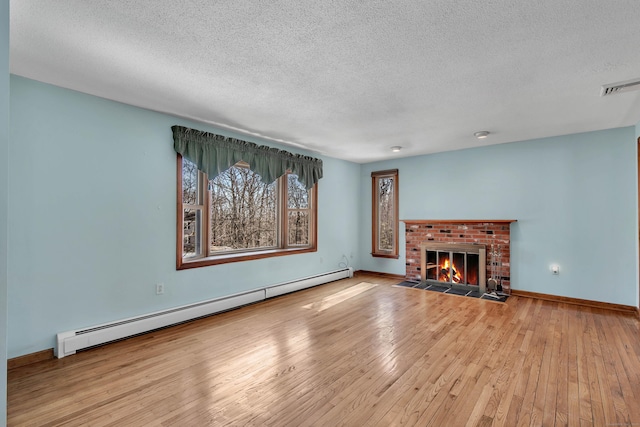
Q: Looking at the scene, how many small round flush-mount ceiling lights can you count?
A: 2